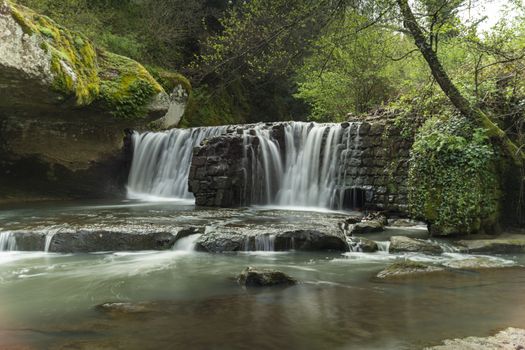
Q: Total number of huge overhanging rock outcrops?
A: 1